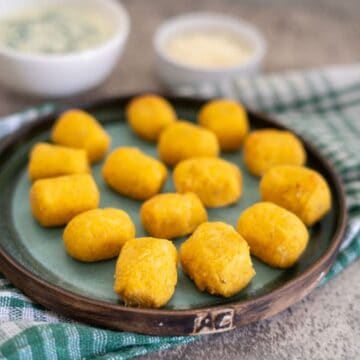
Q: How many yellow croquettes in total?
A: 15